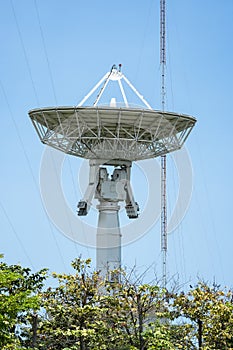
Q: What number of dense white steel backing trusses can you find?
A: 1